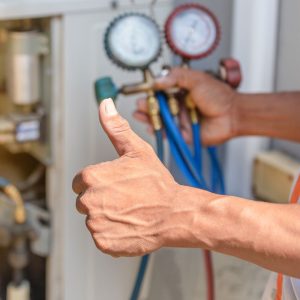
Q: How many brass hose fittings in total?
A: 3